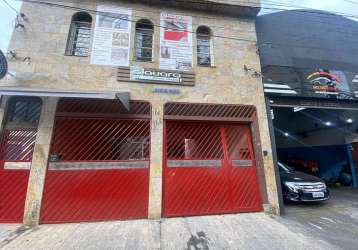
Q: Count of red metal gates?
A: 3